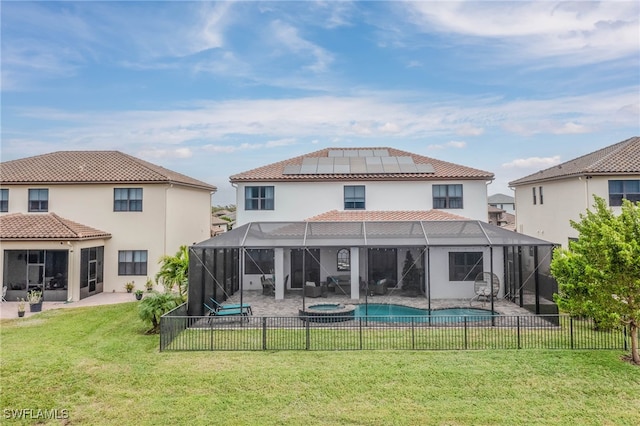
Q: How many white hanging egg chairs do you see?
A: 1